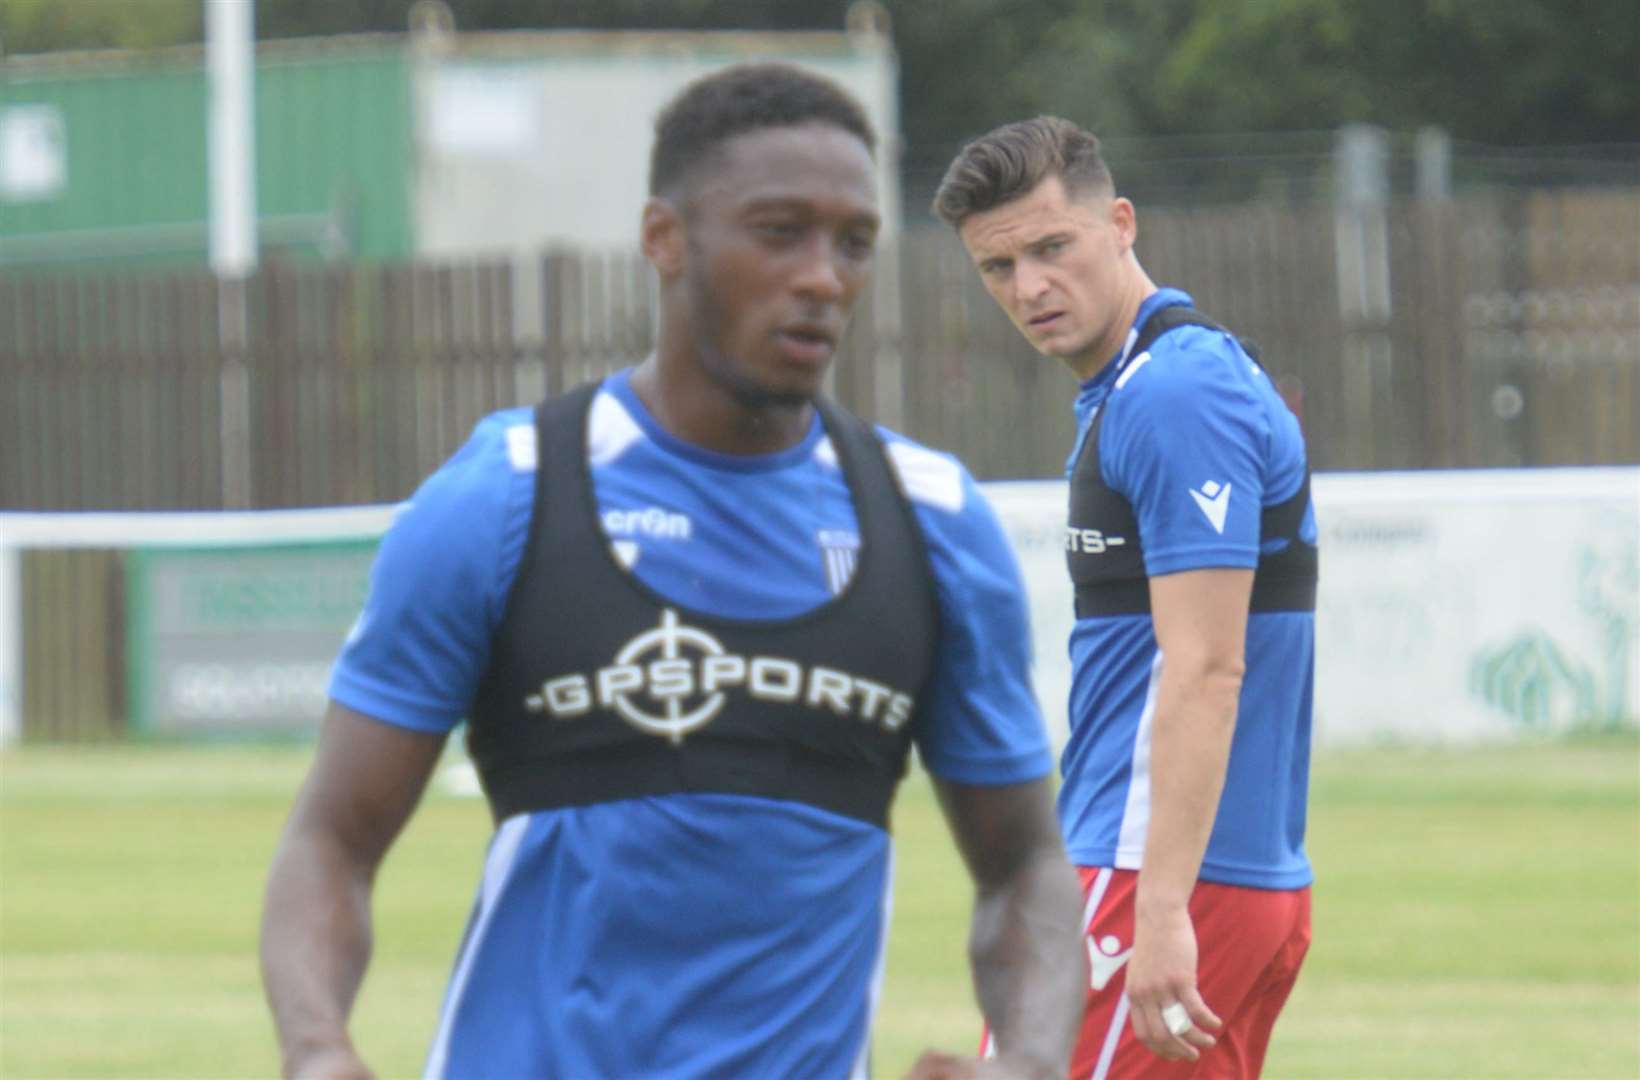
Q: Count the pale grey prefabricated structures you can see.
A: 1